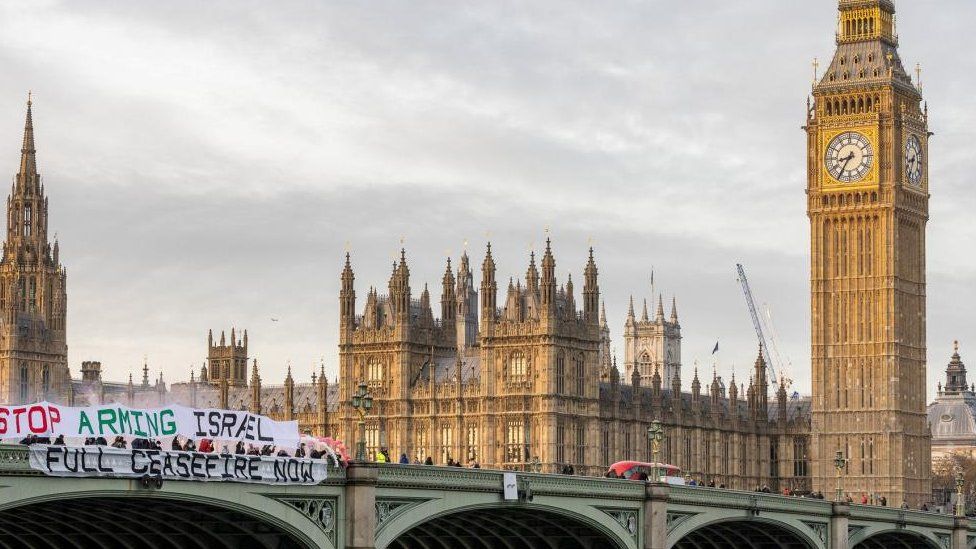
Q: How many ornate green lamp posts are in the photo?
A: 4